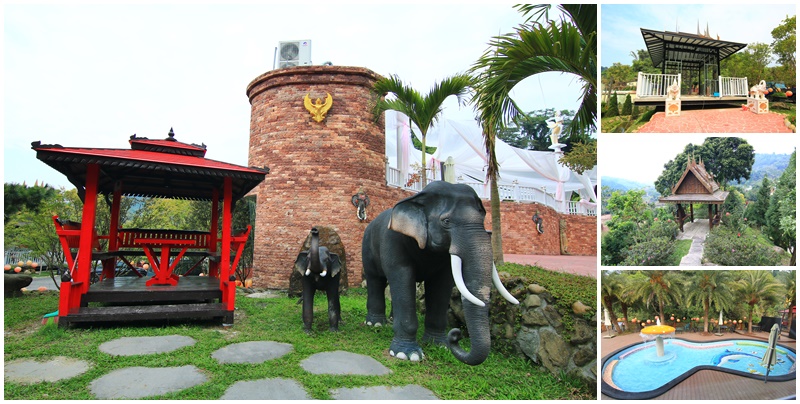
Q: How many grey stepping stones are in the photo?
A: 7